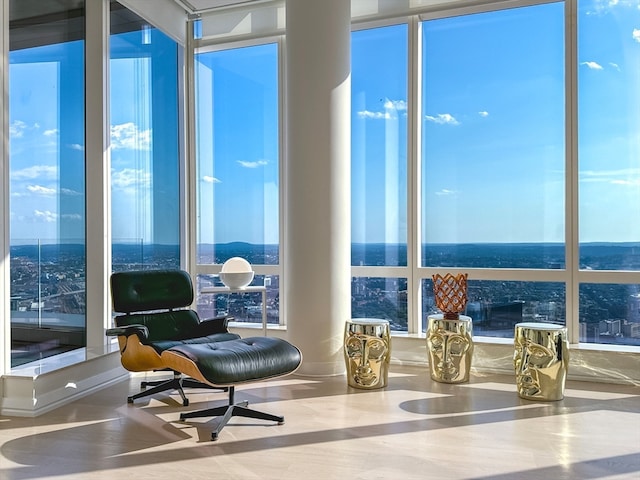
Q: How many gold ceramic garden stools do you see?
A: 3